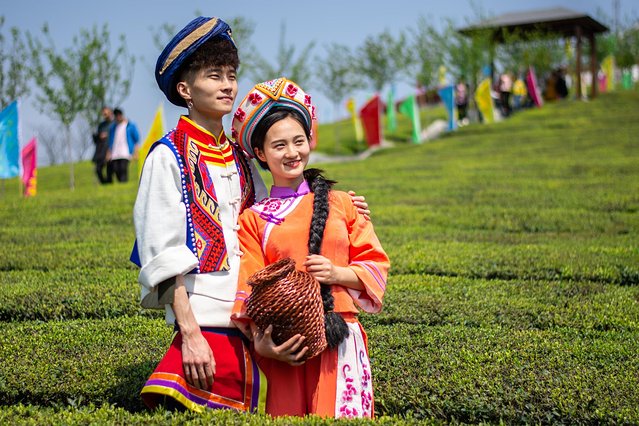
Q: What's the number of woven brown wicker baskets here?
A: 1